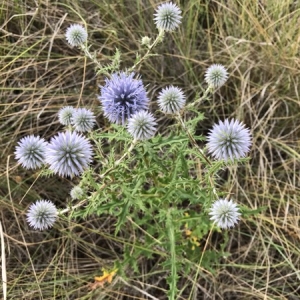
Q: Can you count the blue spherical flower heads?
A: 13